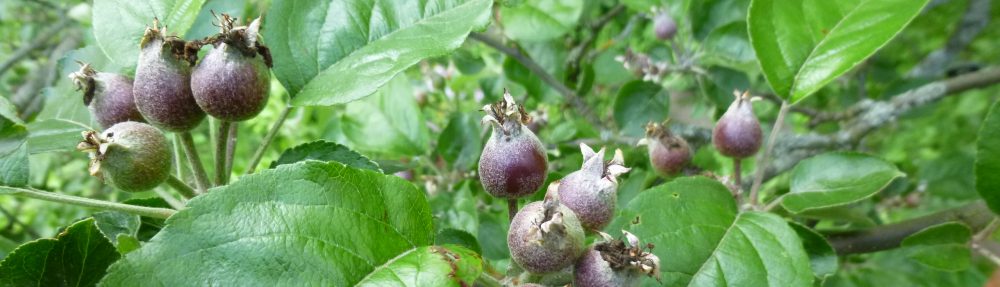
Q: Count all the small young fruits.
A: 11